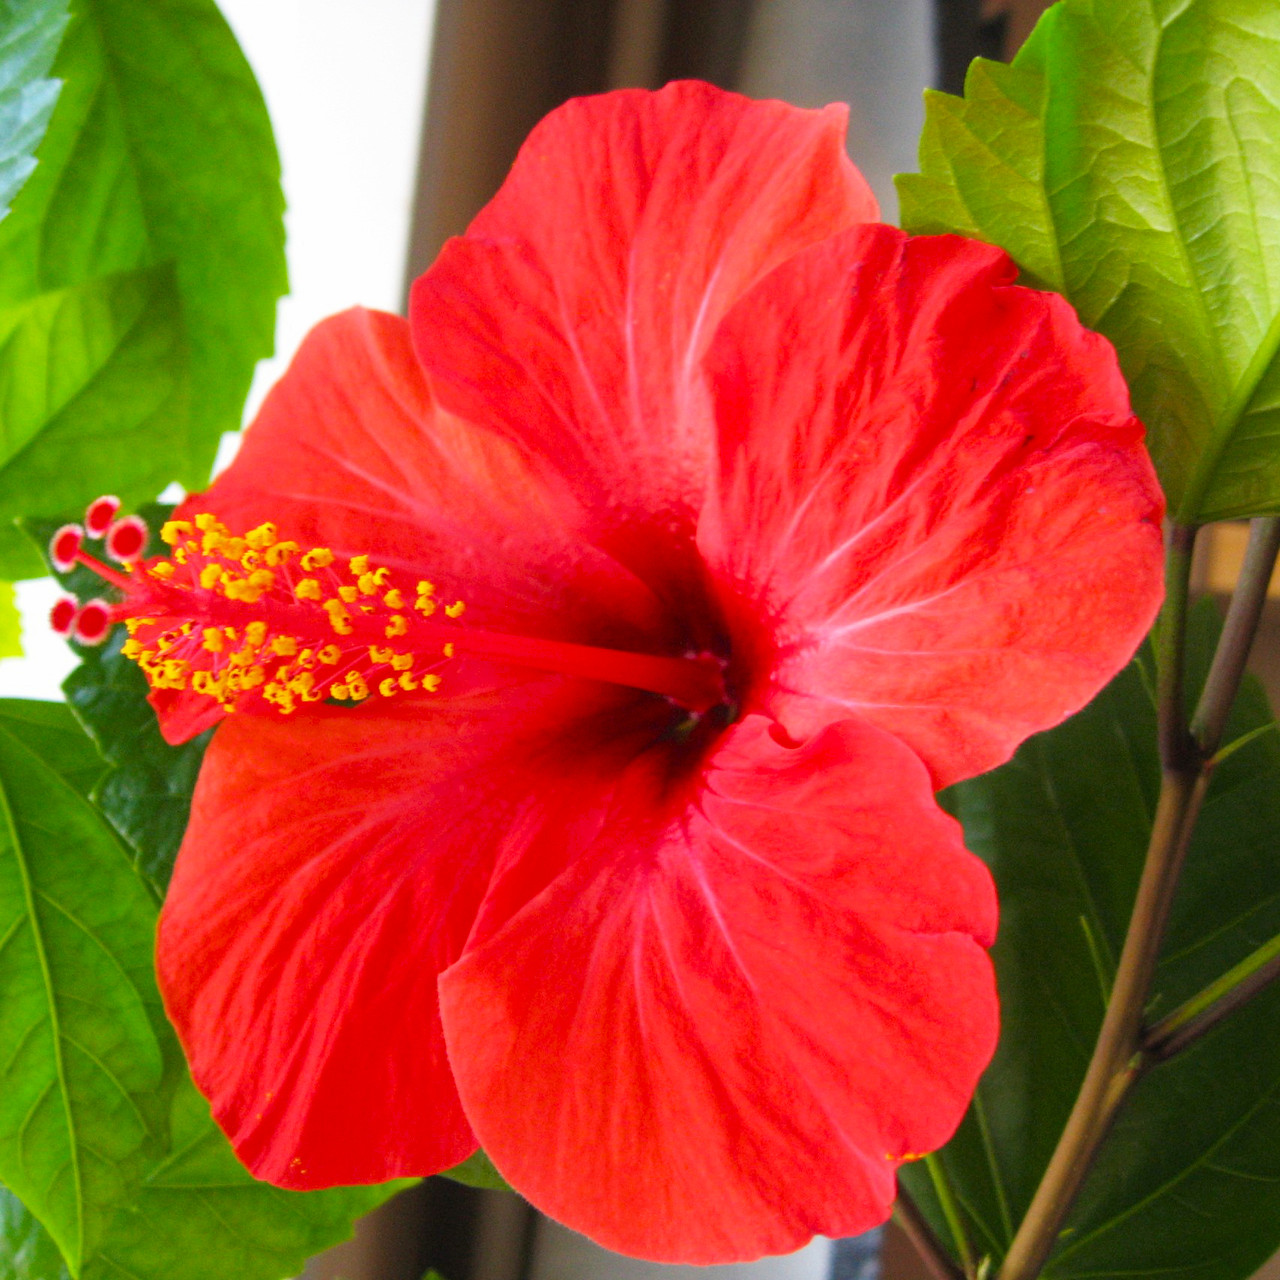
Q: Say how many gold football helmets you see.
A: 0